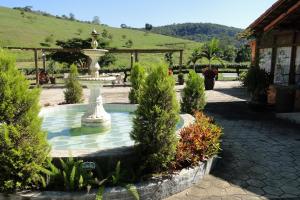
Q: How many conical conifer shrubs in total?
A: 5